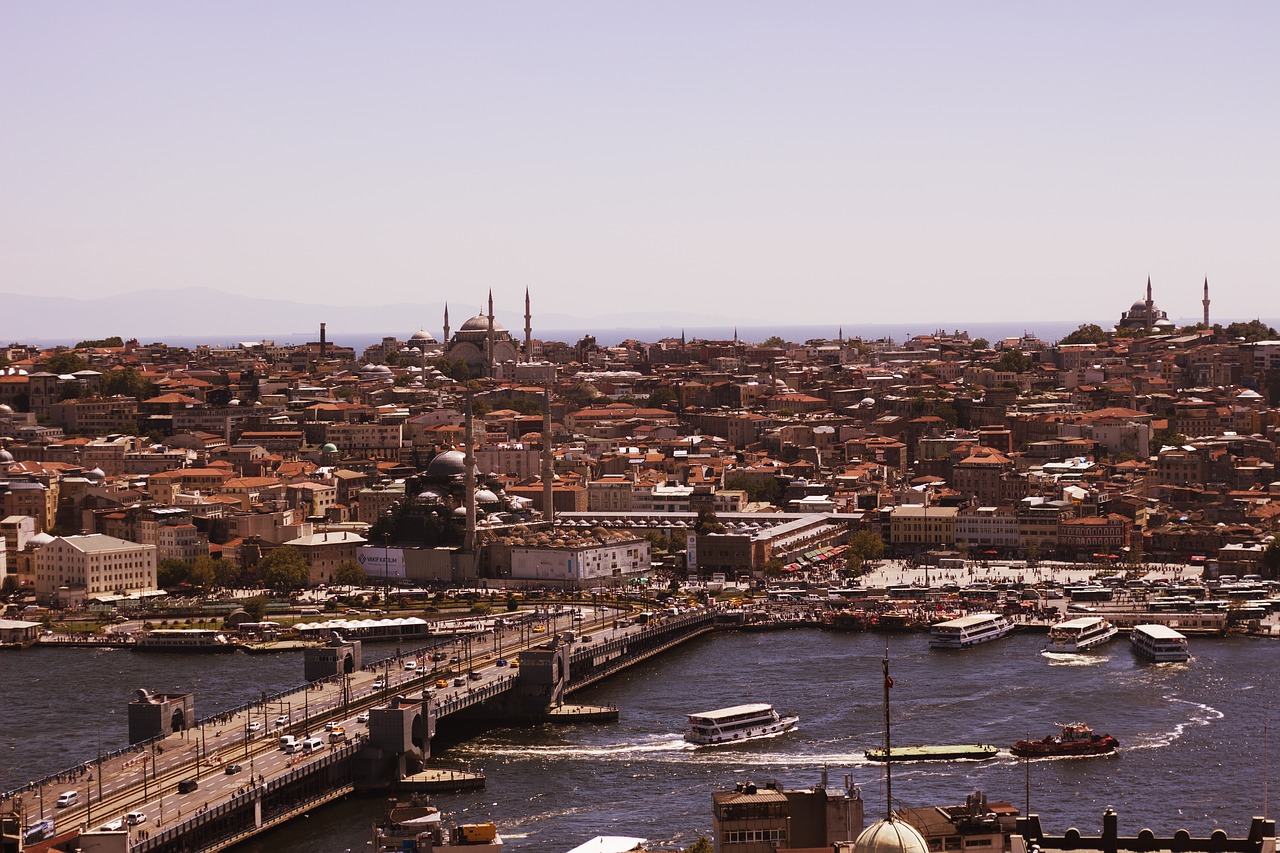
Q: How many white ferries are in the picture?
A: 4